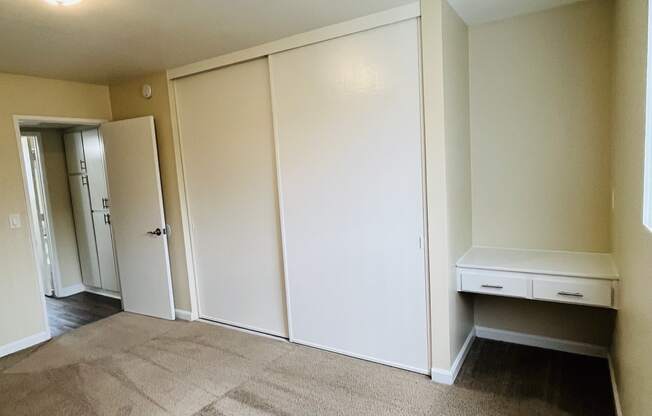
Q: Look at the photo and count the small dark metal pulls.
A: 6